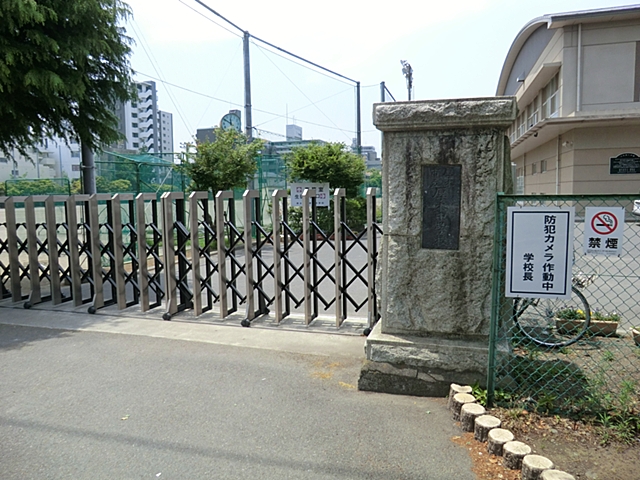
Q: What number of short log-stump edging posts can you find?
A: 8